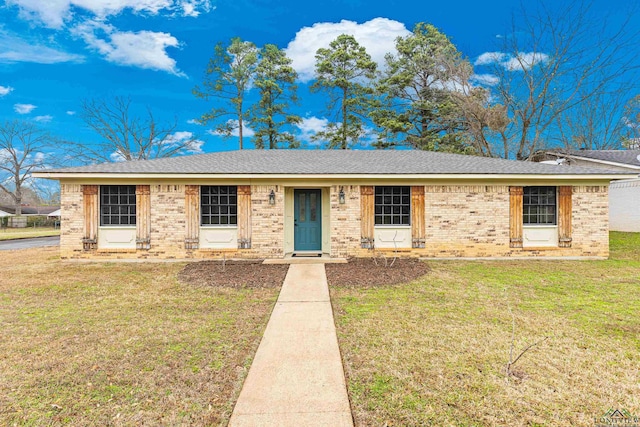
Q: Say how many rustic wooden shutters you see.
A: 8